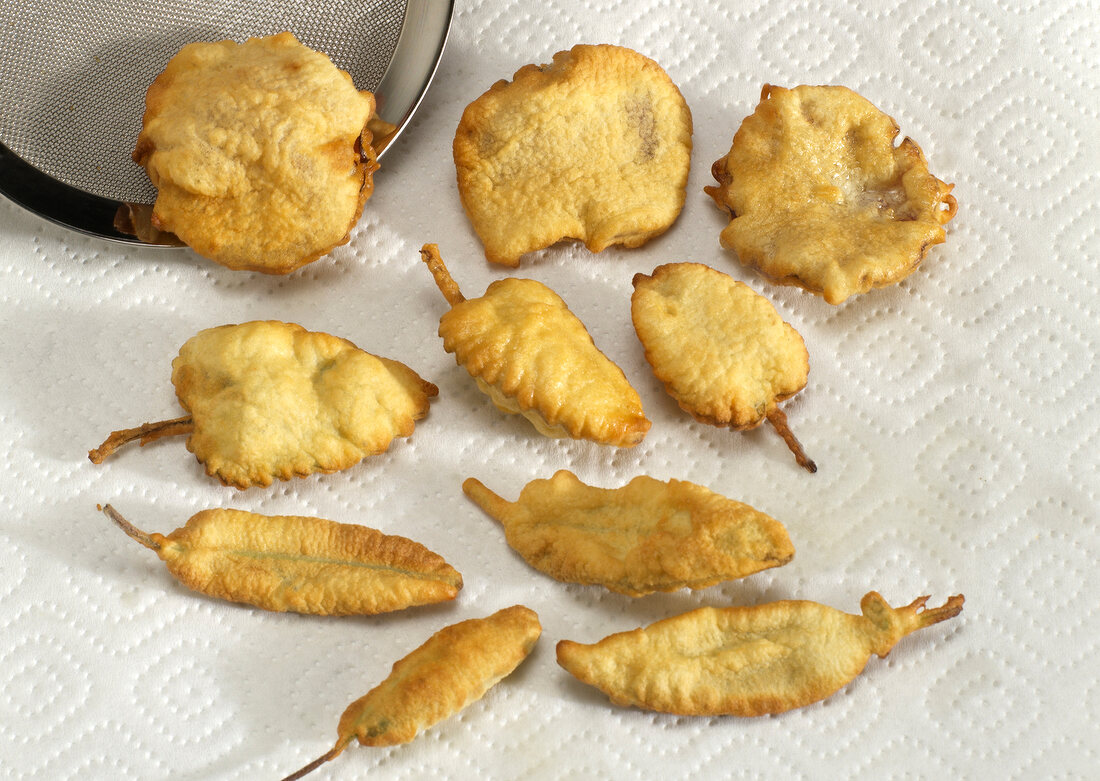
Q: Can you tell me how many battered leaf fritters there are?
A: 10